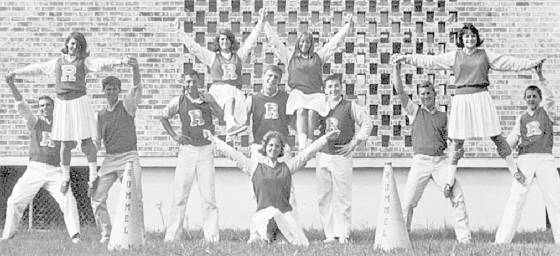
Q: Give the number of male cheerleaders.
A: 7